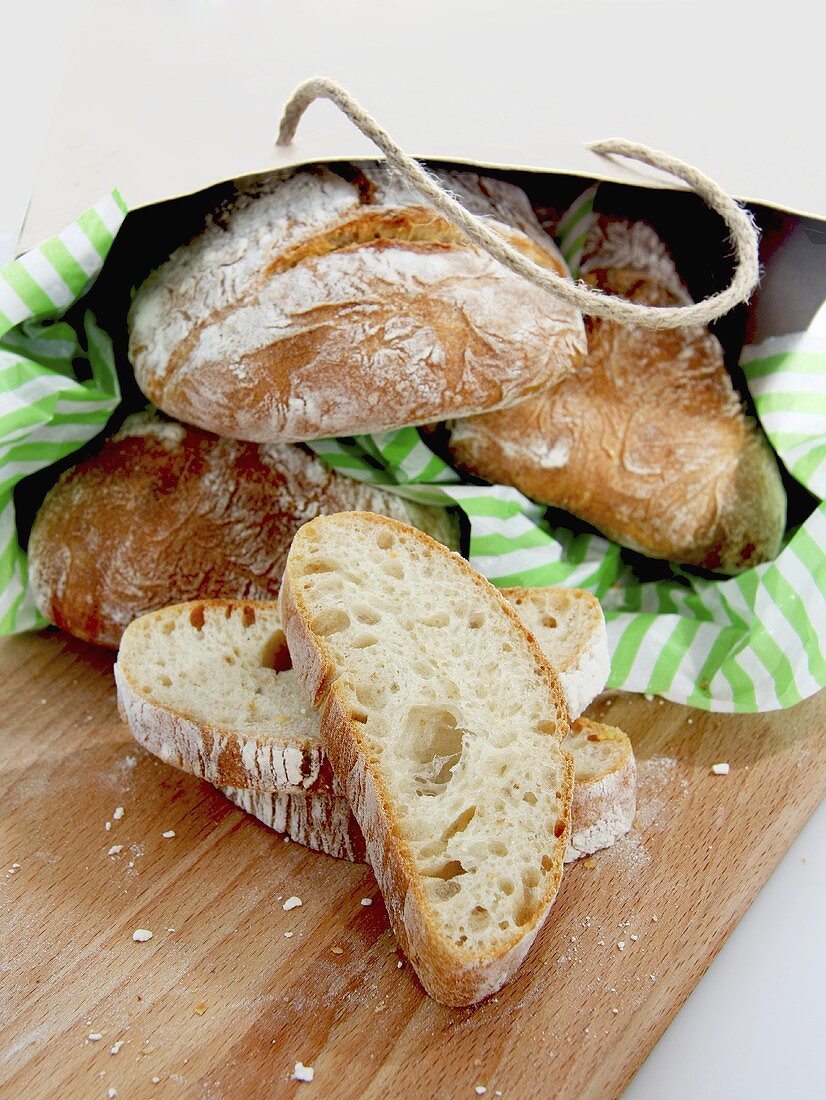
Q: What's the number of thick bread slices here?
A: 3